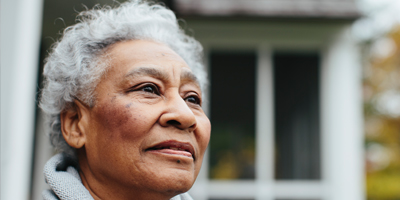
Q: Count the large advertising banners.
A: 0